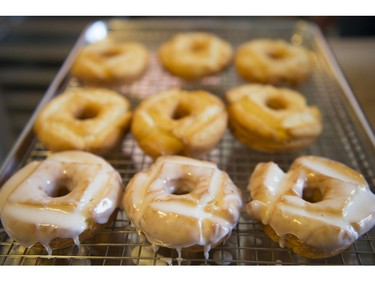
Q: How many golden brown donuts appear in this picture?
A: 6